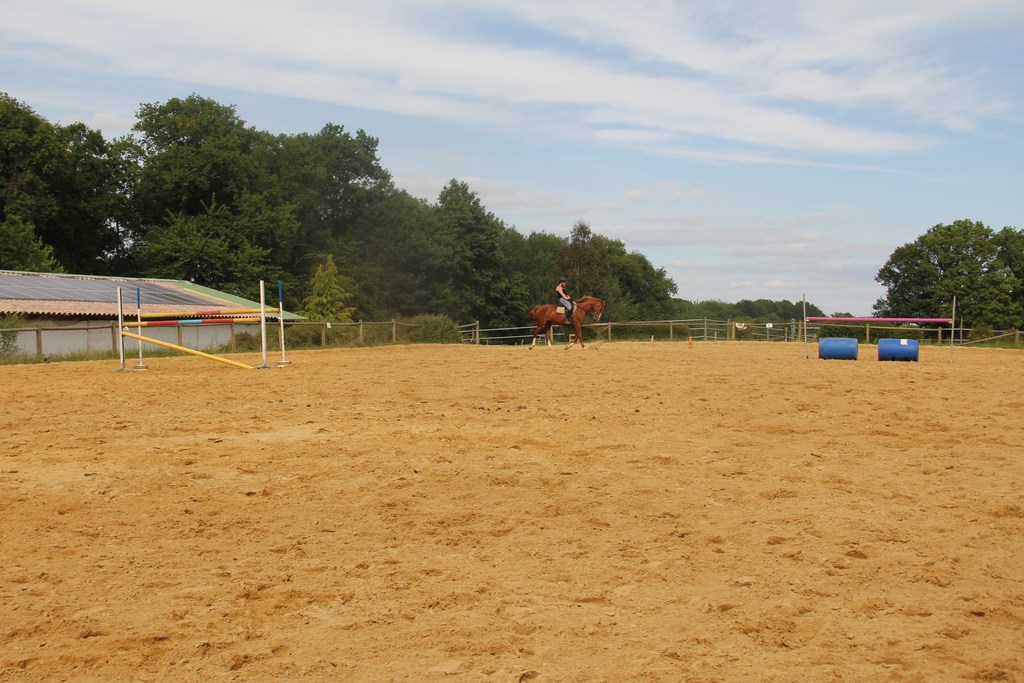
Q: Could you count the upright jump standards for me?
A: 6